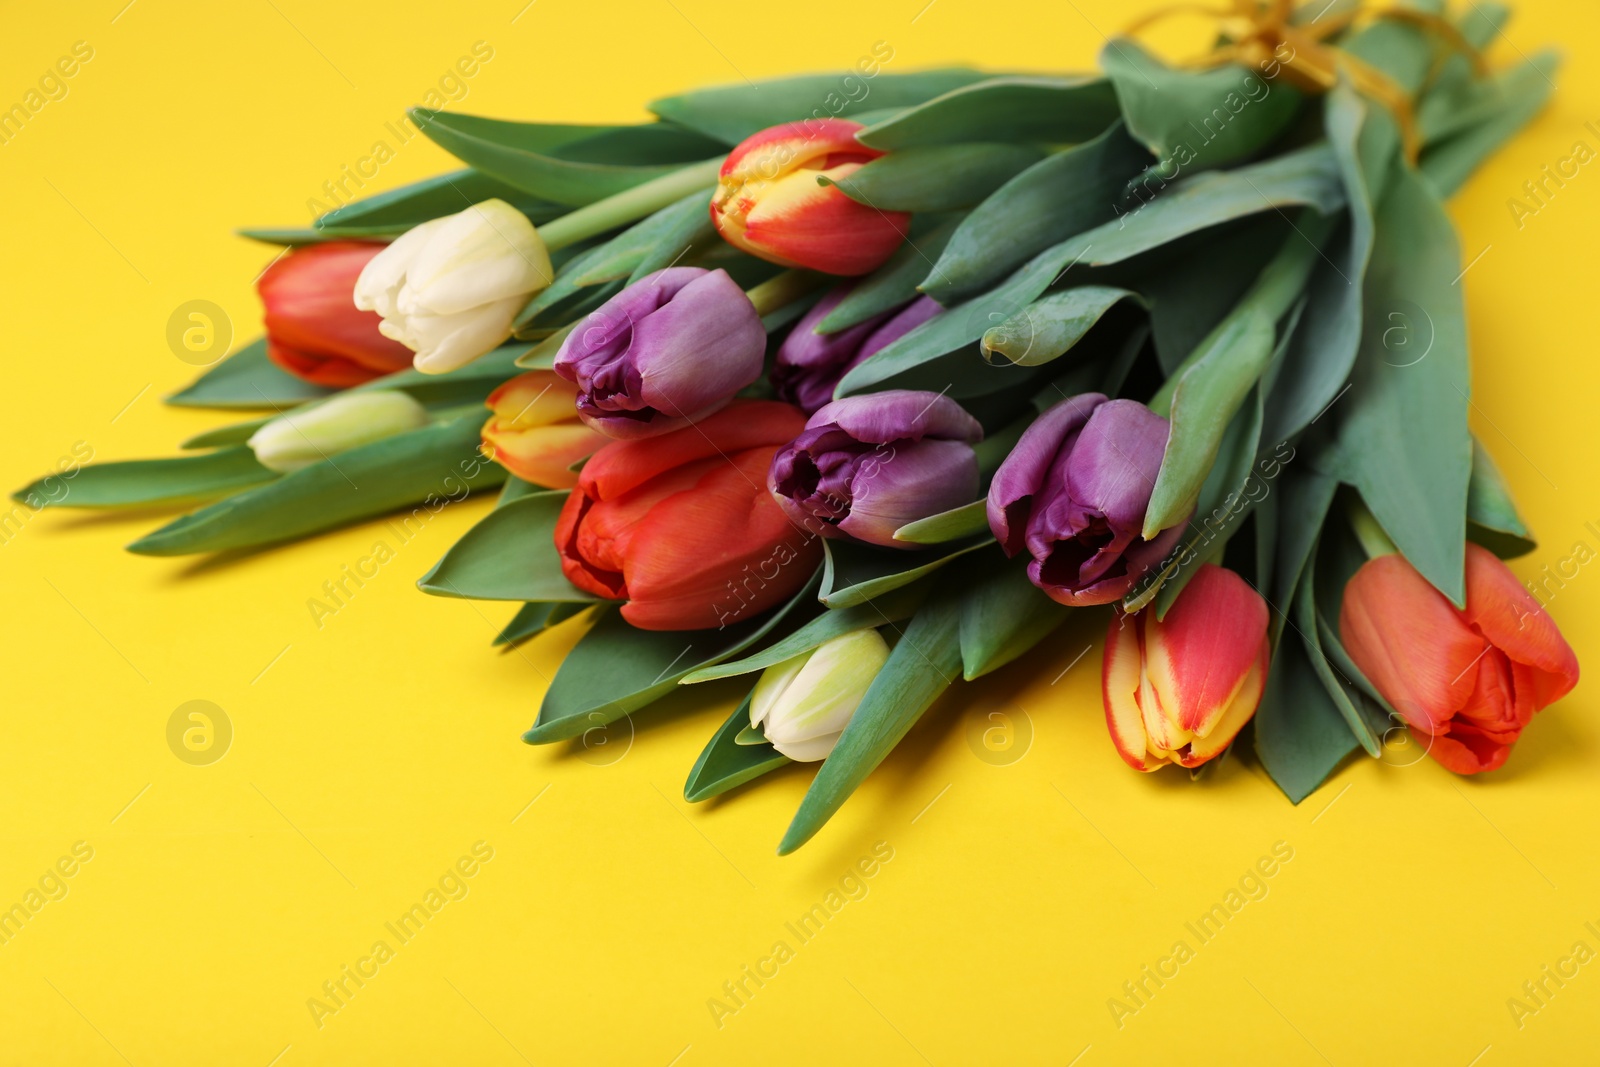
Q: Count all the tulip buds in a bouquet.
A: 13